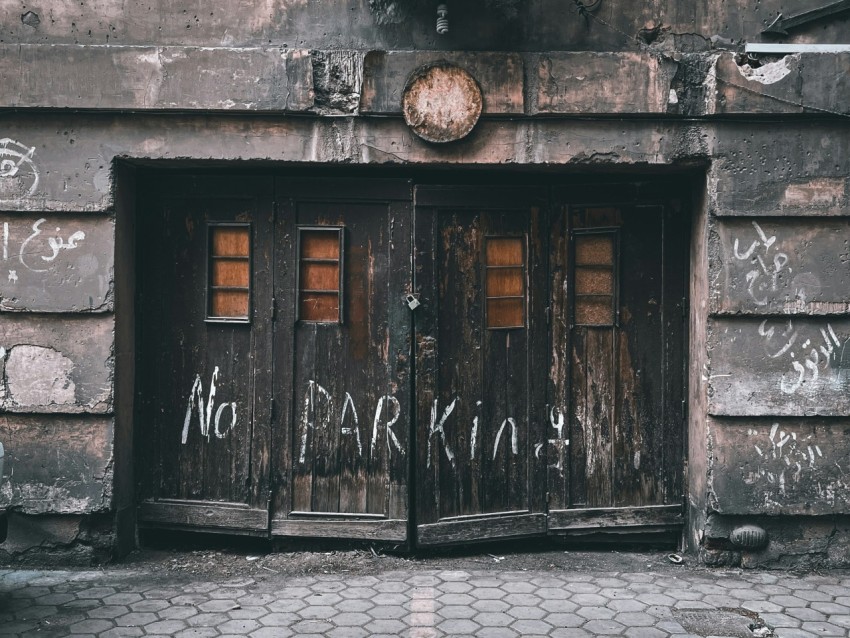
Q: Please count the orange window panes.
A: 12